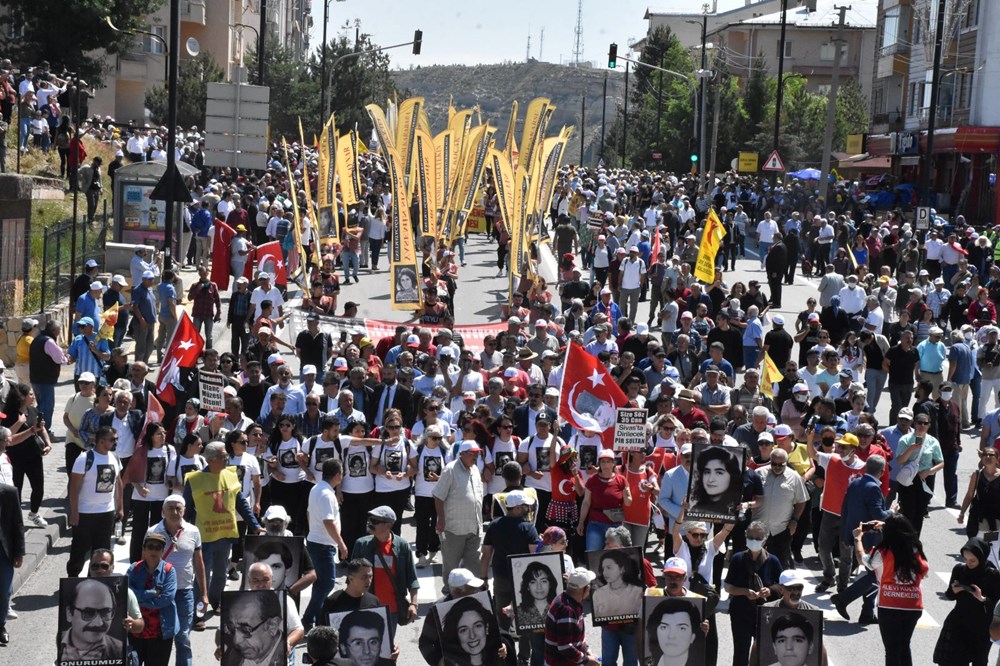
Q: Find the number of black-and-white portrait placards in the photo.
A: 10